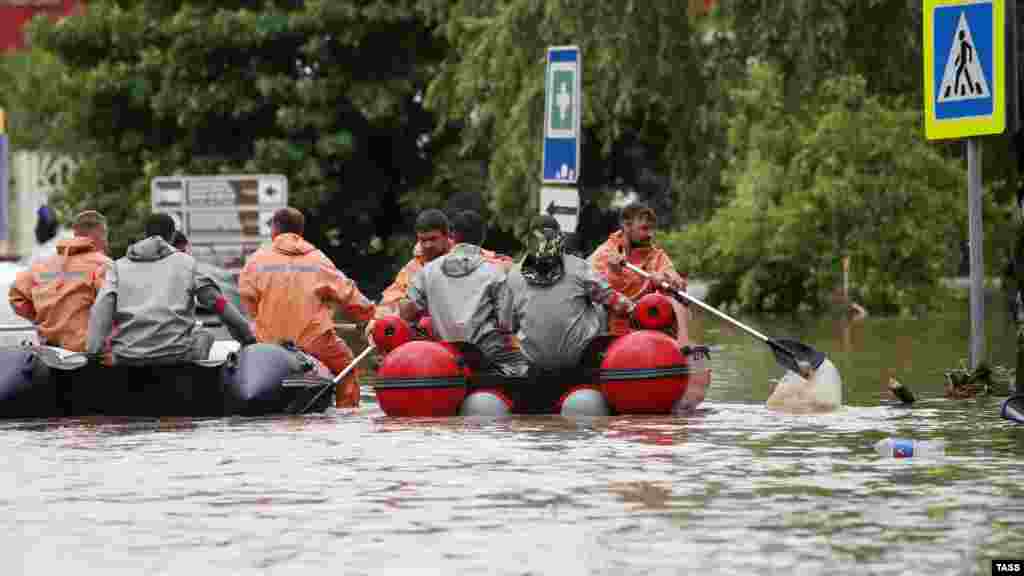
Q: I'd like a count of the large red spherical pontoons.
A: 2